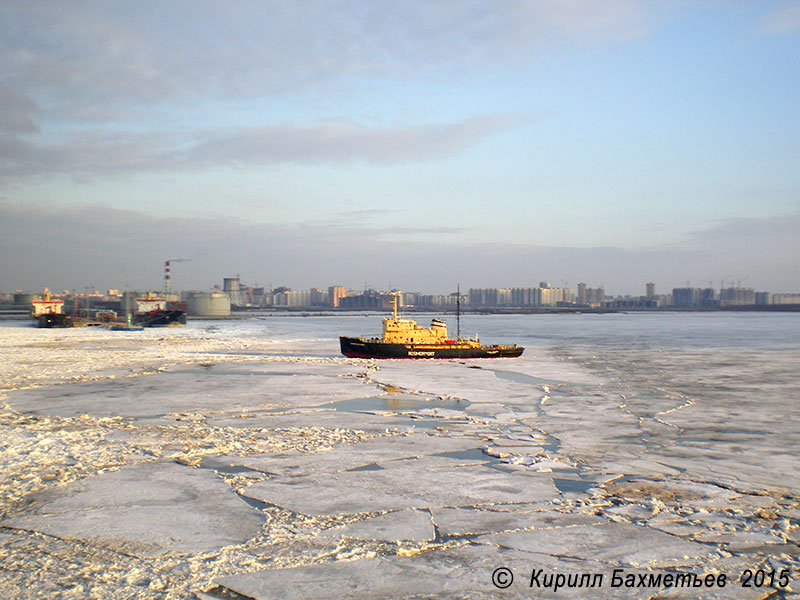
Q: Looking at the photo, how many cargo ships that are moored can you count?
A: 2